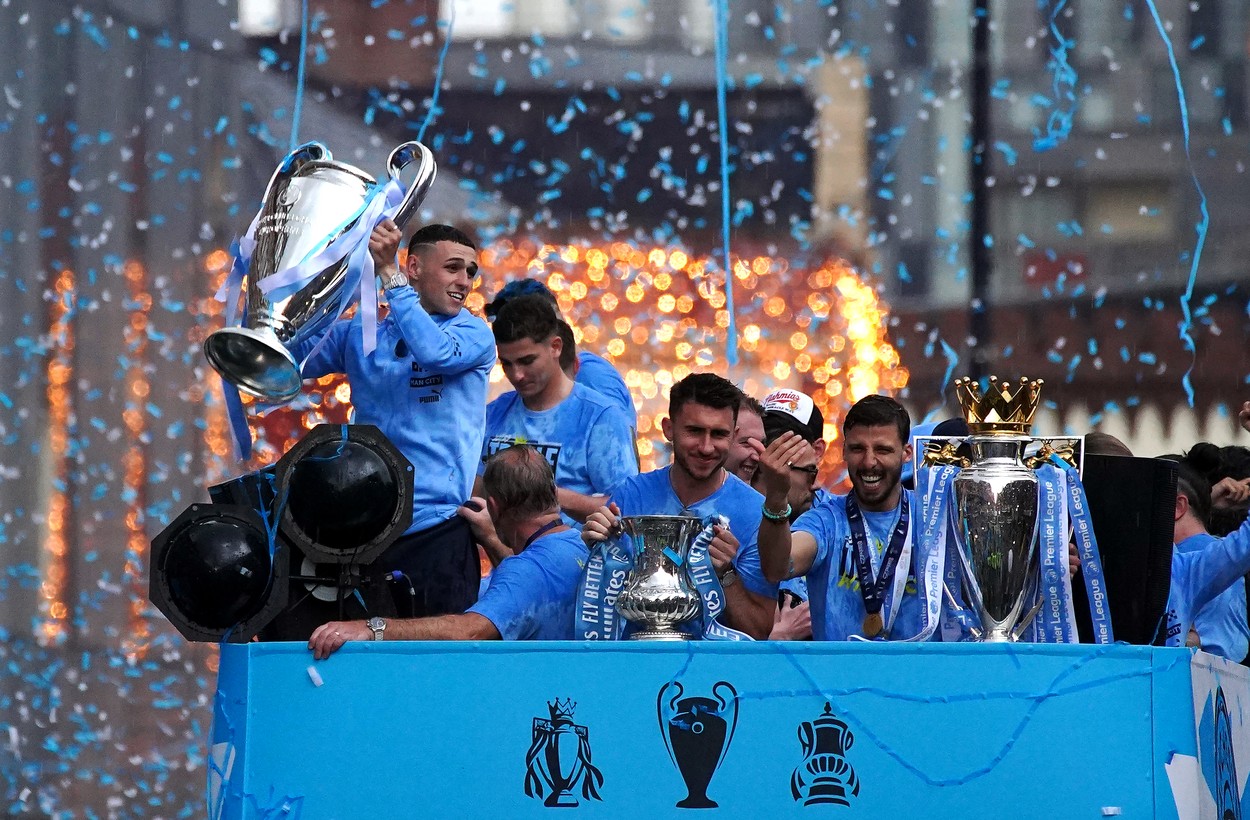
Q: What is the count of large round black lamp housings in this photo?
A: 2